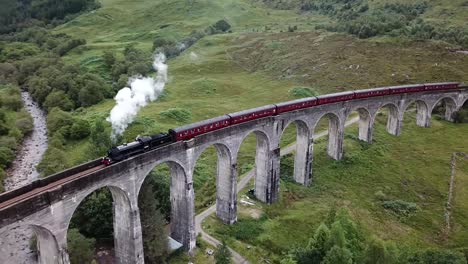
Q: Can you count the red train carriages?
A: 7